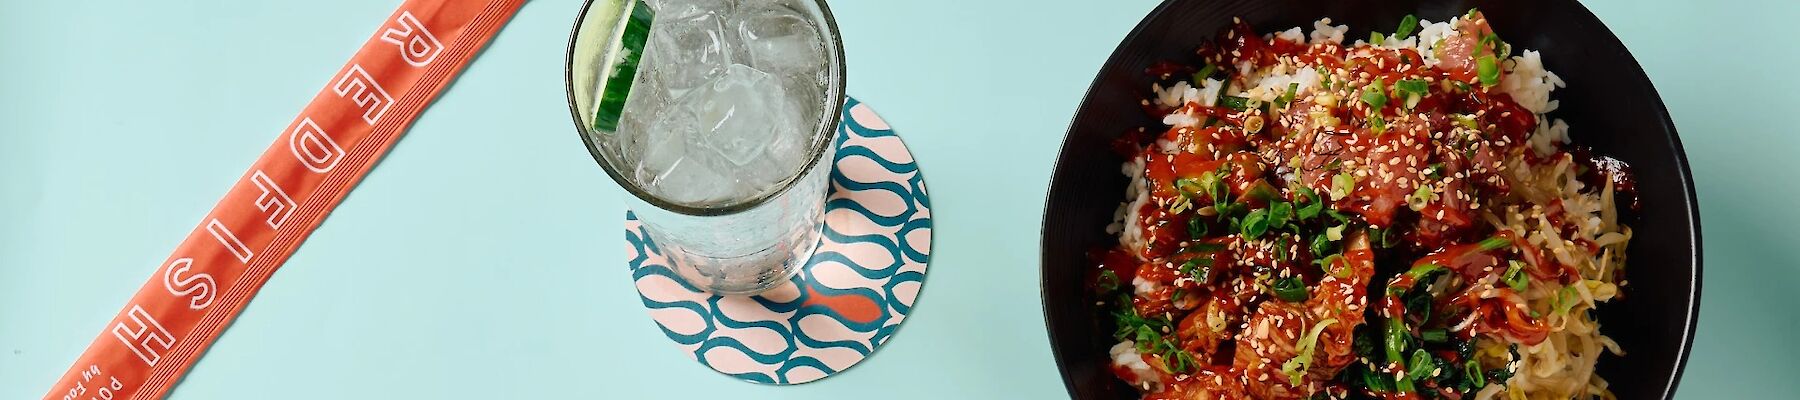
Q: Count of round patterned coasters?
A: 1